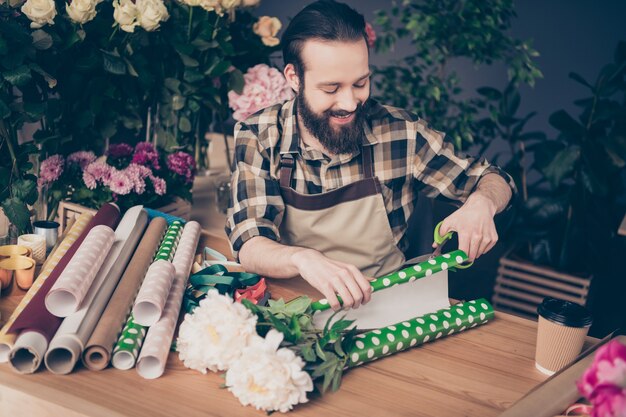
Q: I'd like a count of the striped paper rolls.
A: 0